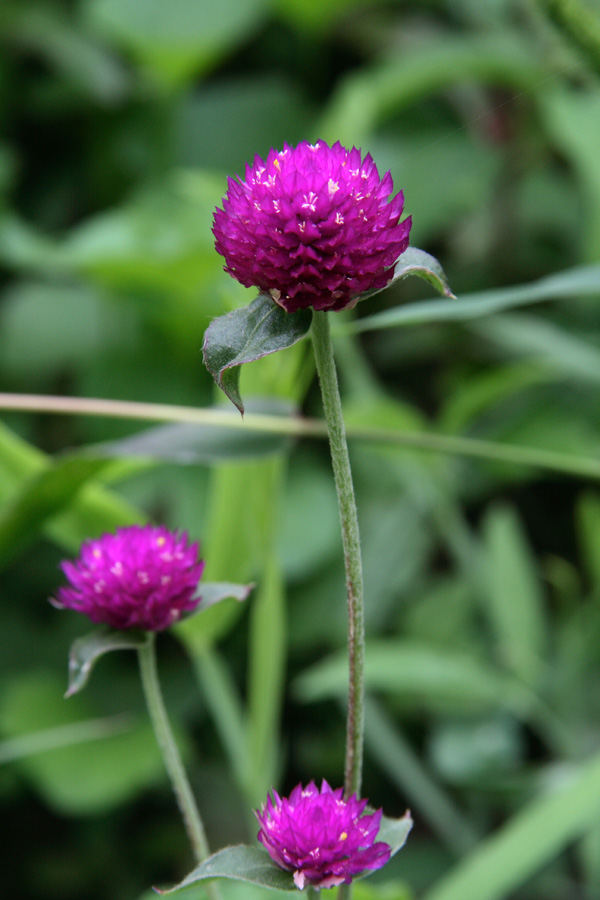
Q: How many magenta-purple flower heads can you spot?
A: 3